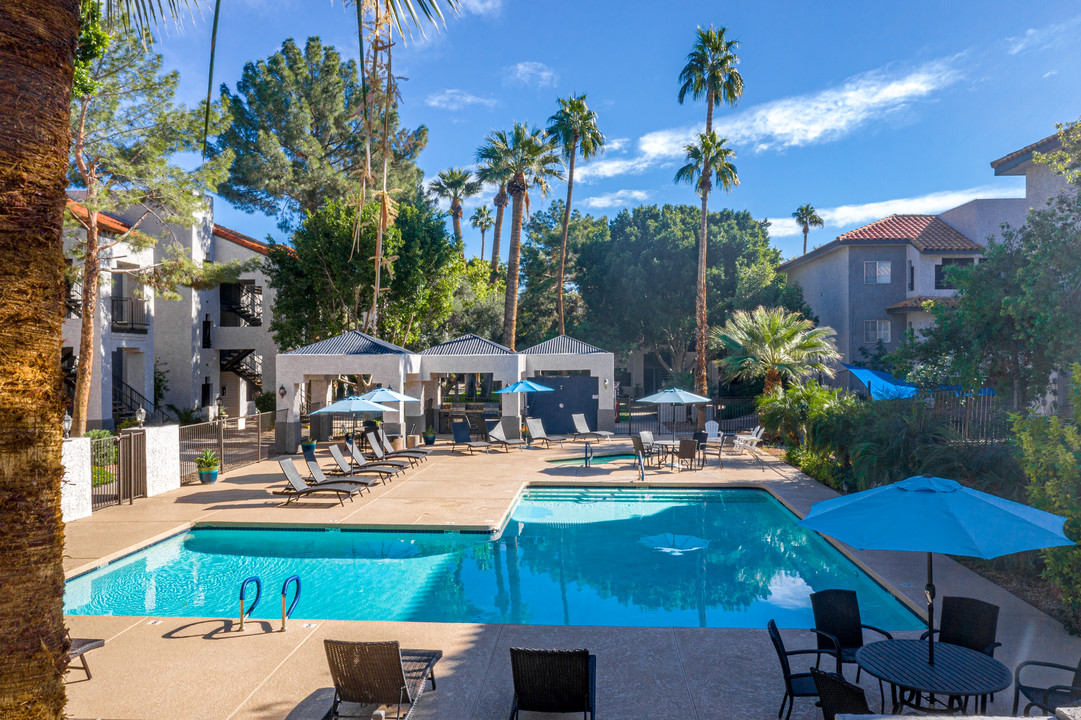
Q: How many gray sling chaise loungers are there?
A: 10